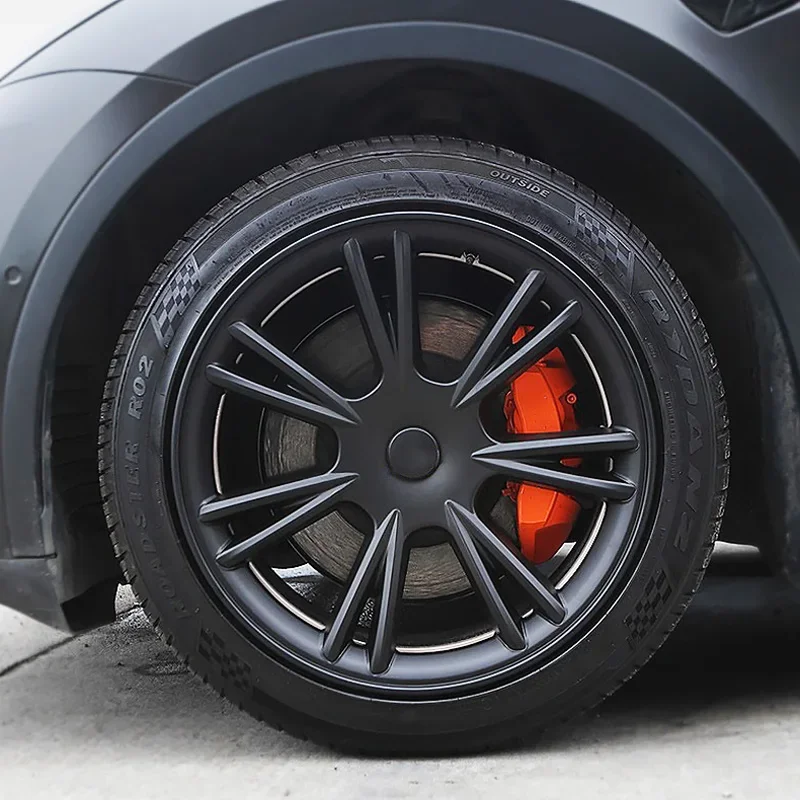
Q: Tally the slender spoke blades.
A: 14